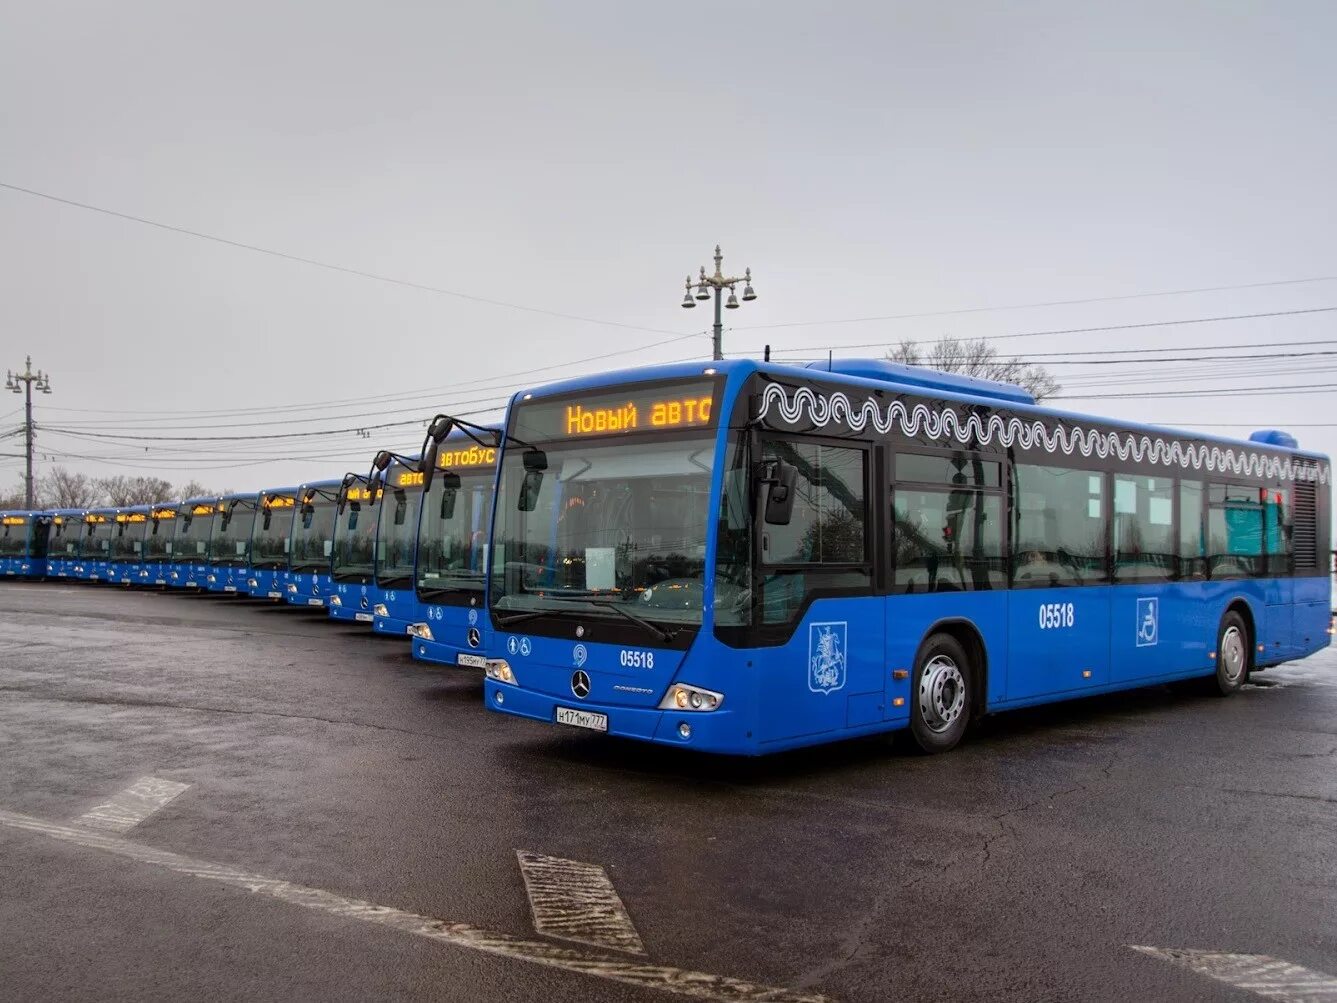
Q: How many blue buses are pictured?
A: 13